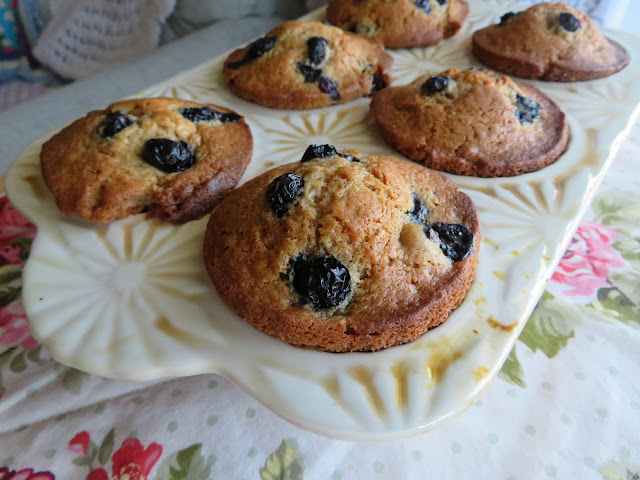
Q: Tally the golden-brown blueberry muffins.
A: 6